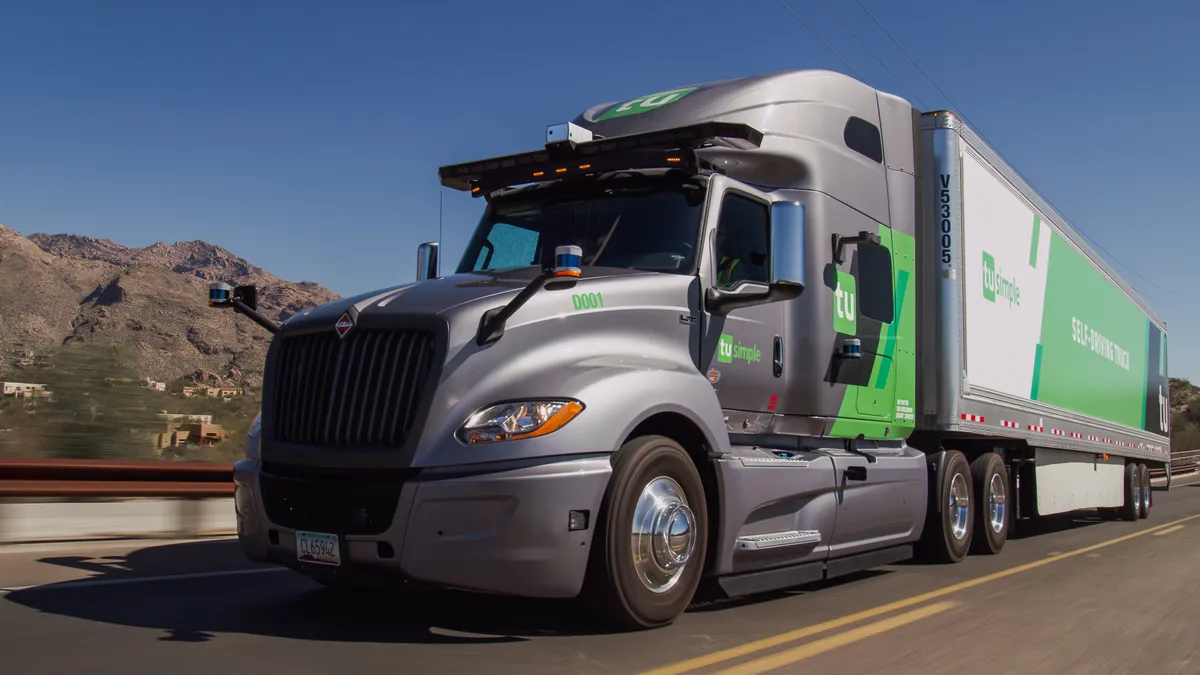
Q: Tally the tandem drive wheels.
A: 2